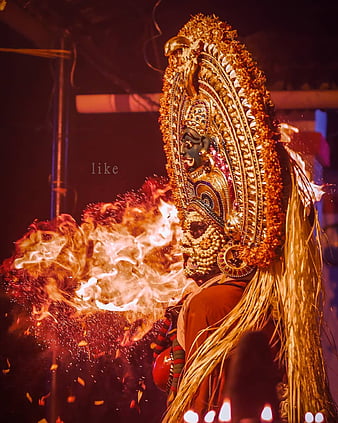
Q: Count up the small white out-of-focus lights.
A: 6